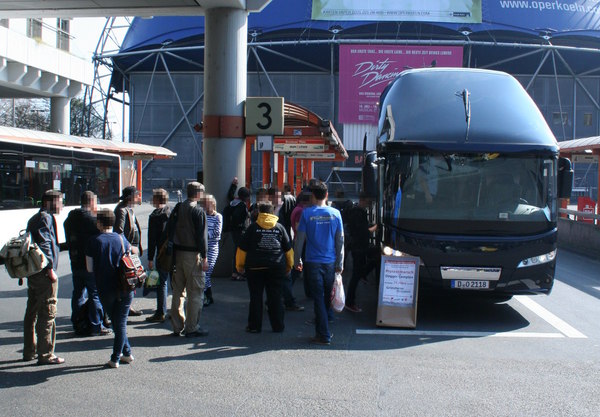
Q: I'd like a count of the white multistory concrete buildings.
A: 1